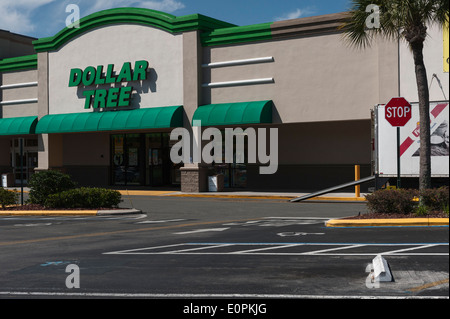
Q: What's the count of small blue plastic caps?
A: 0